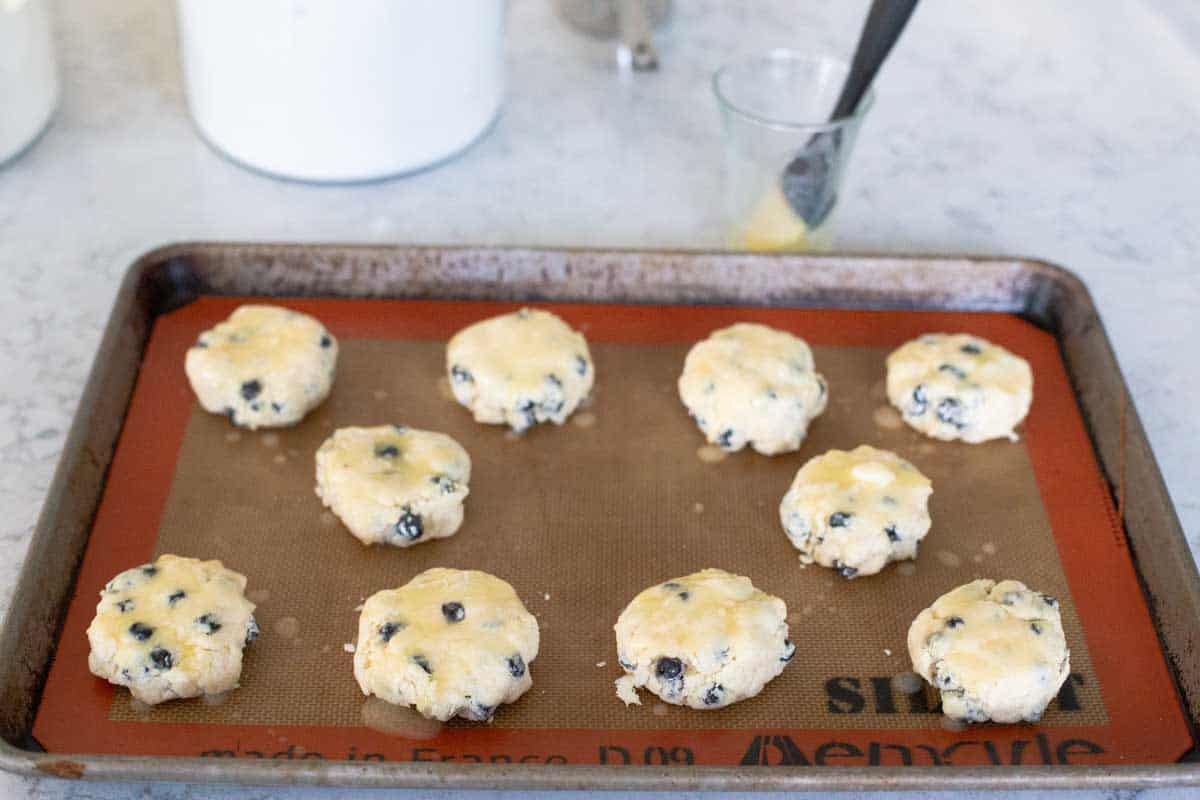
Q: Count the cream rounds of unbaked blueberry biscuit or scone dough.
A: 10